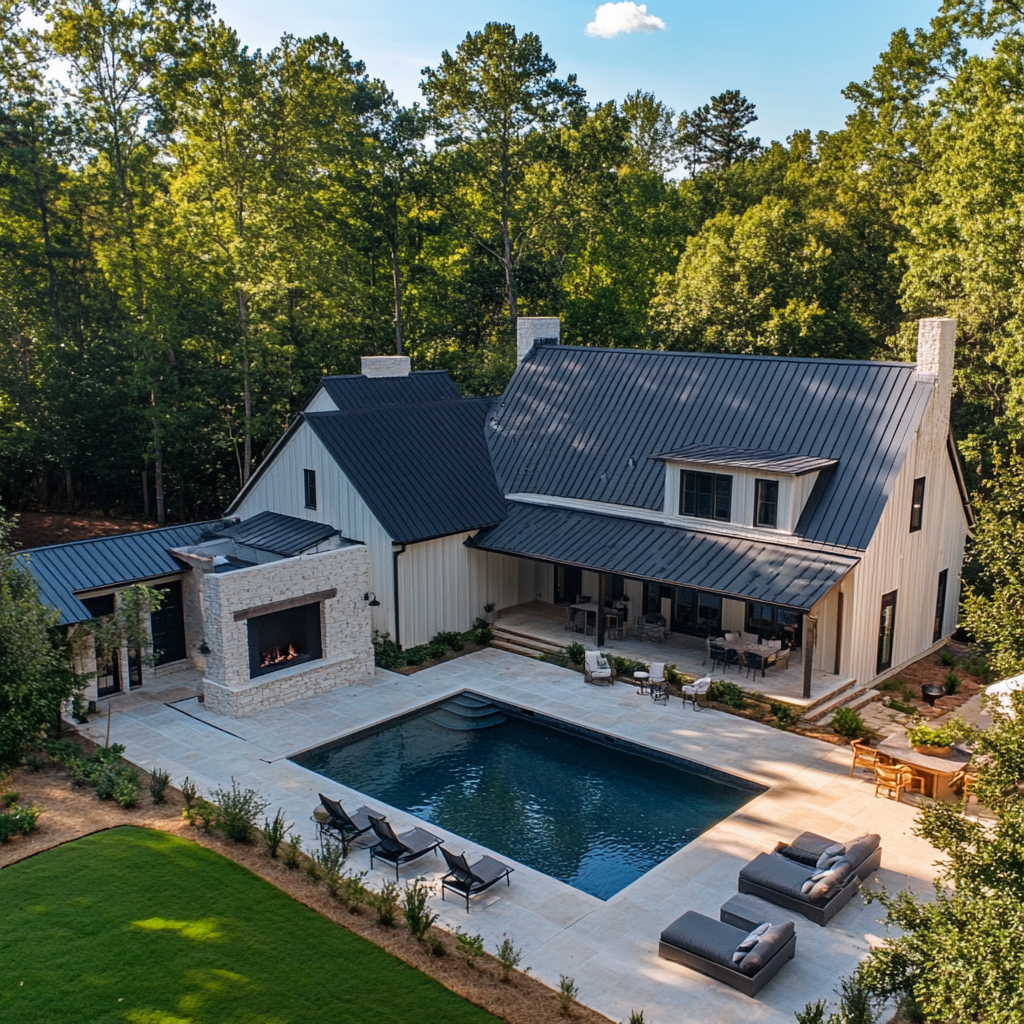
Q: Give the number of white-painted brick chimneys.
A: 3